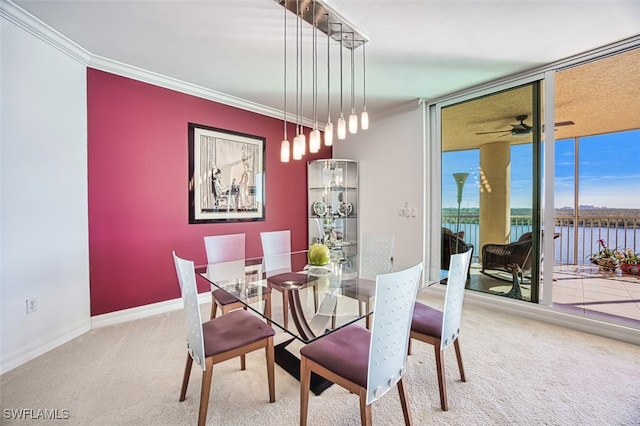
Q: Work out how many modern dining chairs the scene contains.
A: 6